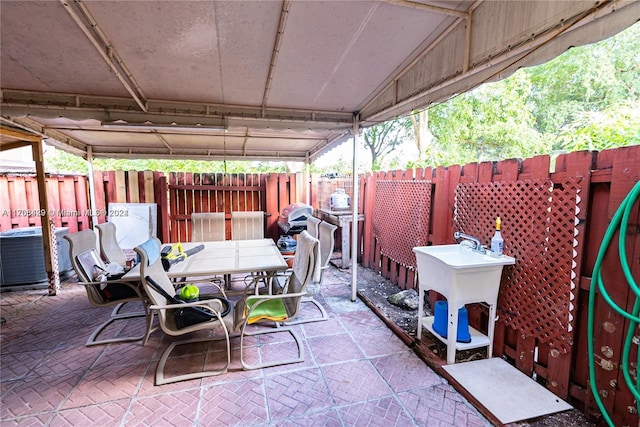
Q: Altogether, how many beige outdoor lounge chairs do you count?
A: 8